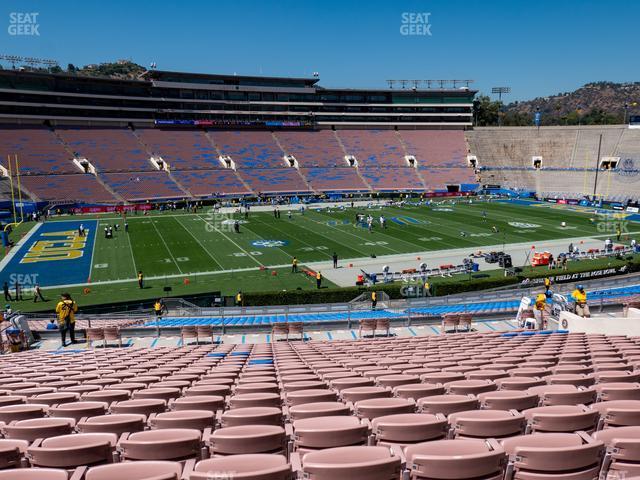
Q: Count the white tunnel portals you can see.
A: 10